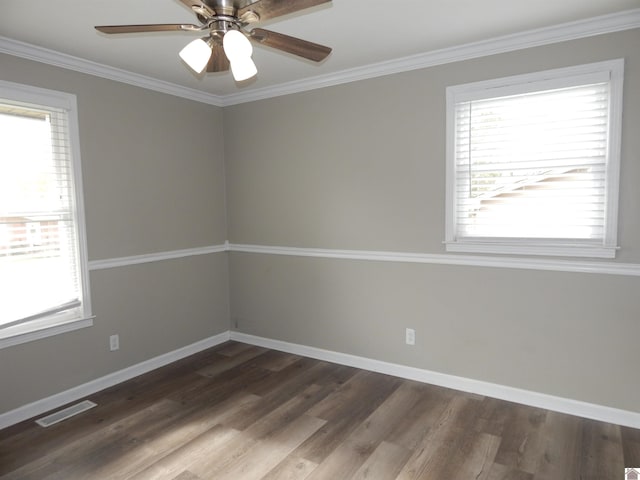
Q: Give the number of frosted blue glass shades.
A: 0